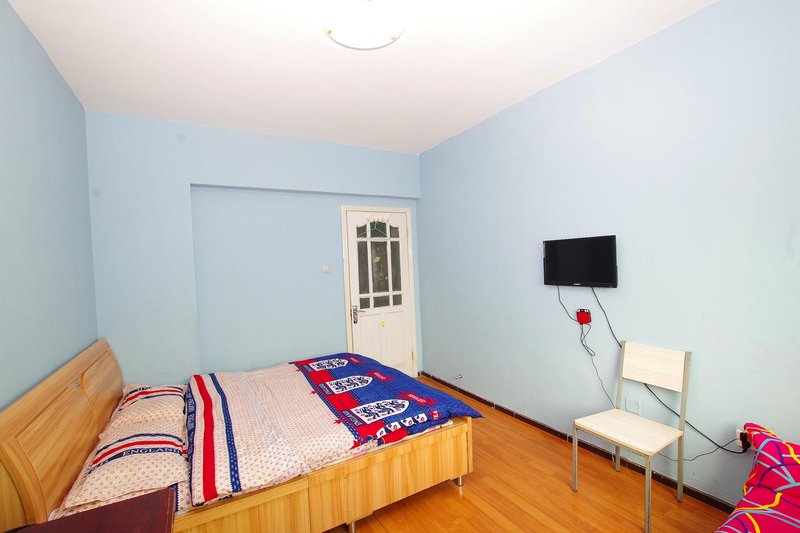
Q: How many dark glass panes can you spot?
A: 9